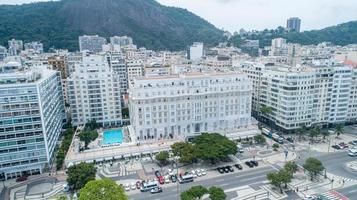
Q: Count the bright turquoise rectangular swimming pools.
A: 1